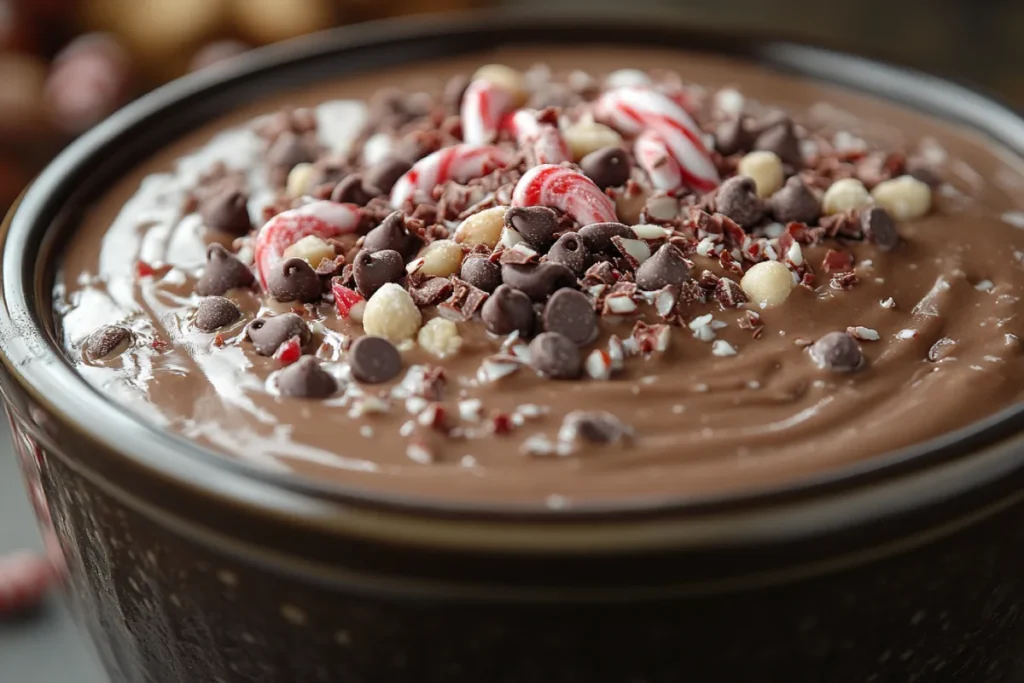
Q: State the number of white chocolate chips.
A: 12